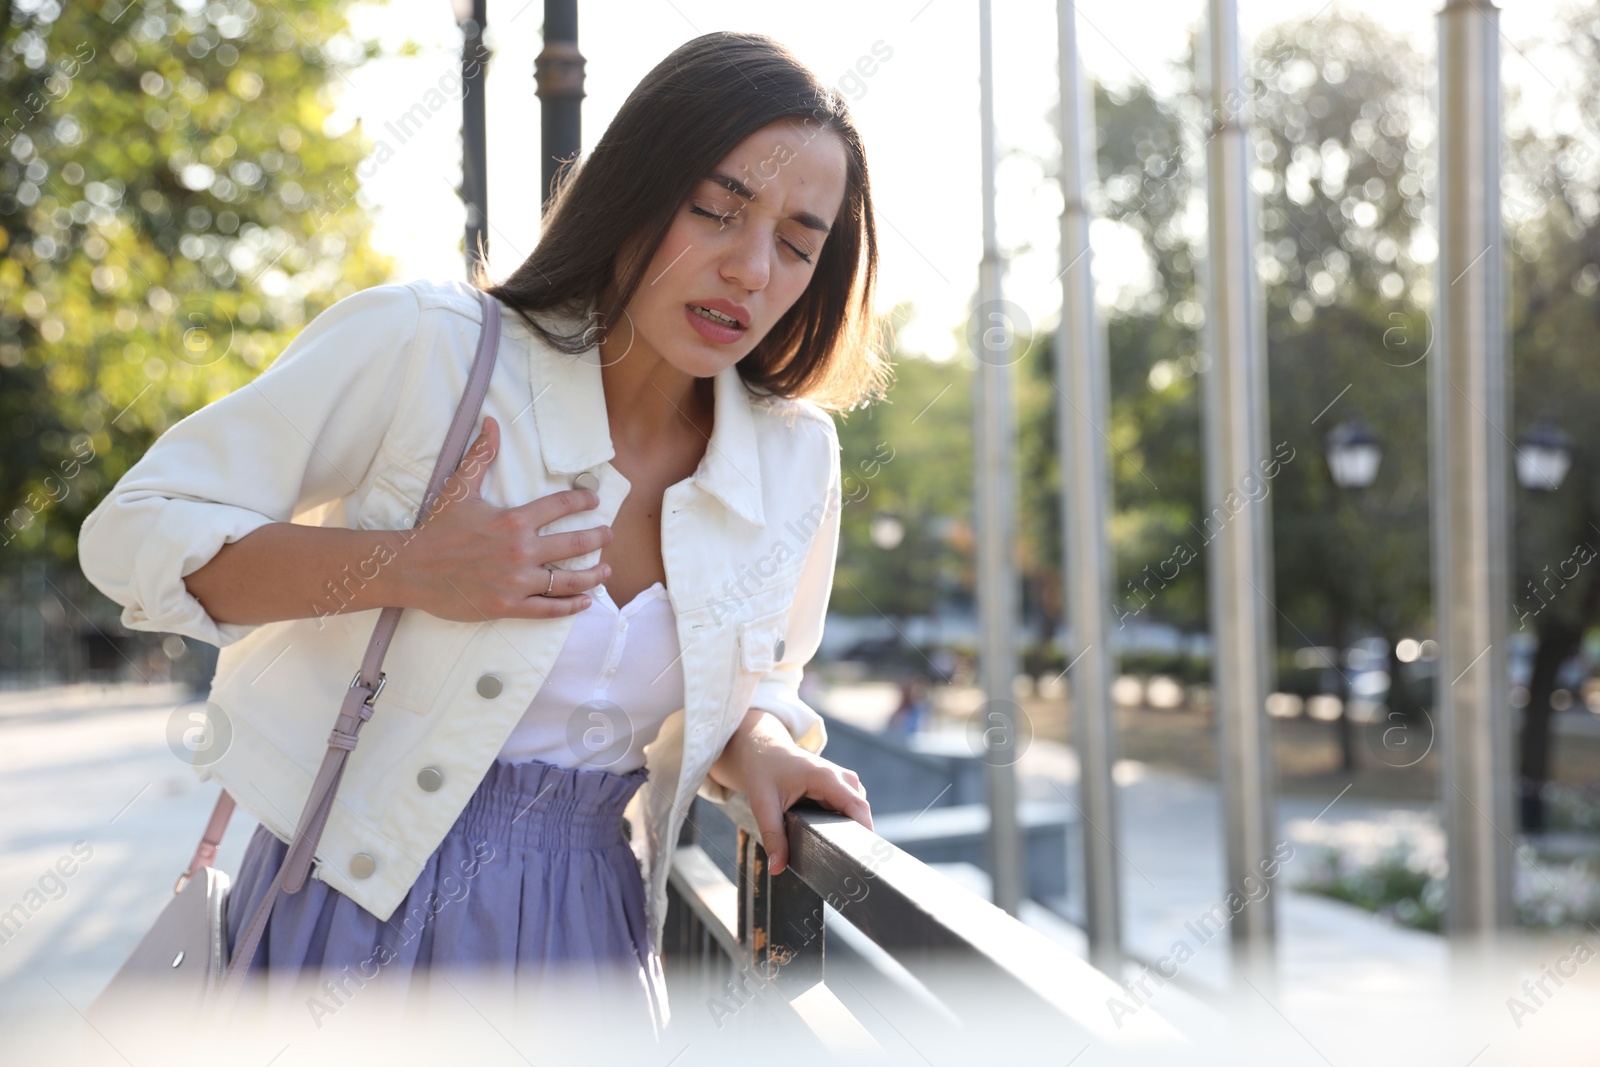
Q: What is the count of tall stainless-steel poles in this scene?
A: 4